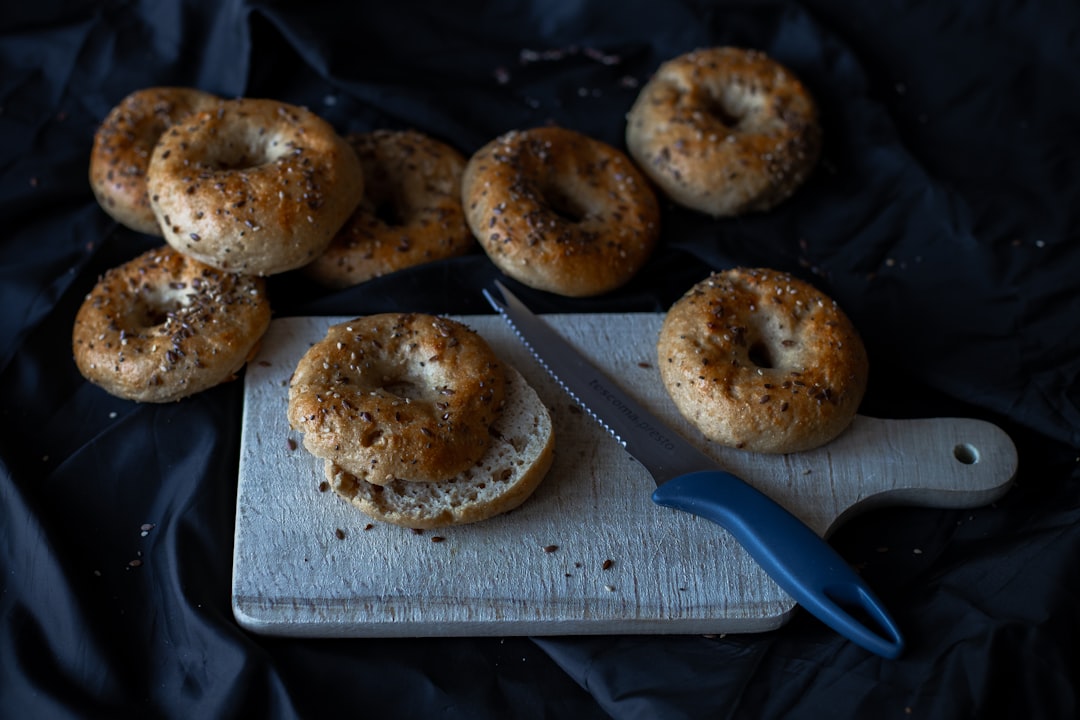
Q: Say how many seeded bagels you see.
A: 8